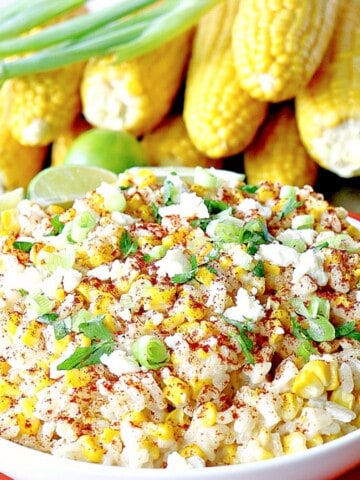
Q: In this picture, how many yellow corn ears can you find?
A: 9